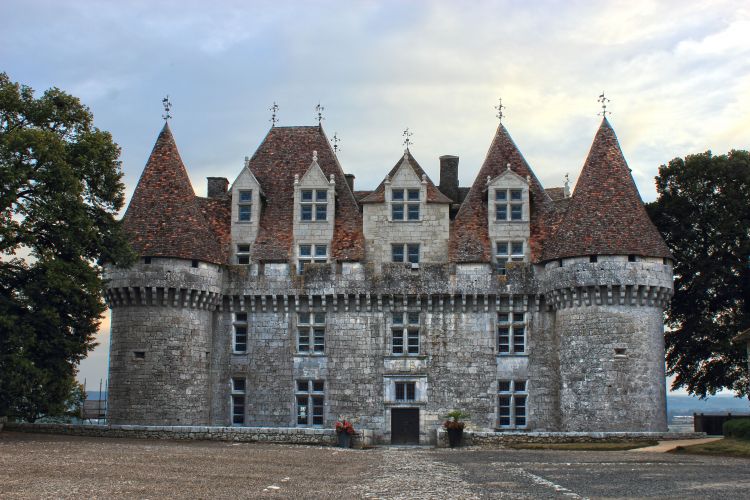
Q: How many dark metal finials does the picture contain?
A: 7